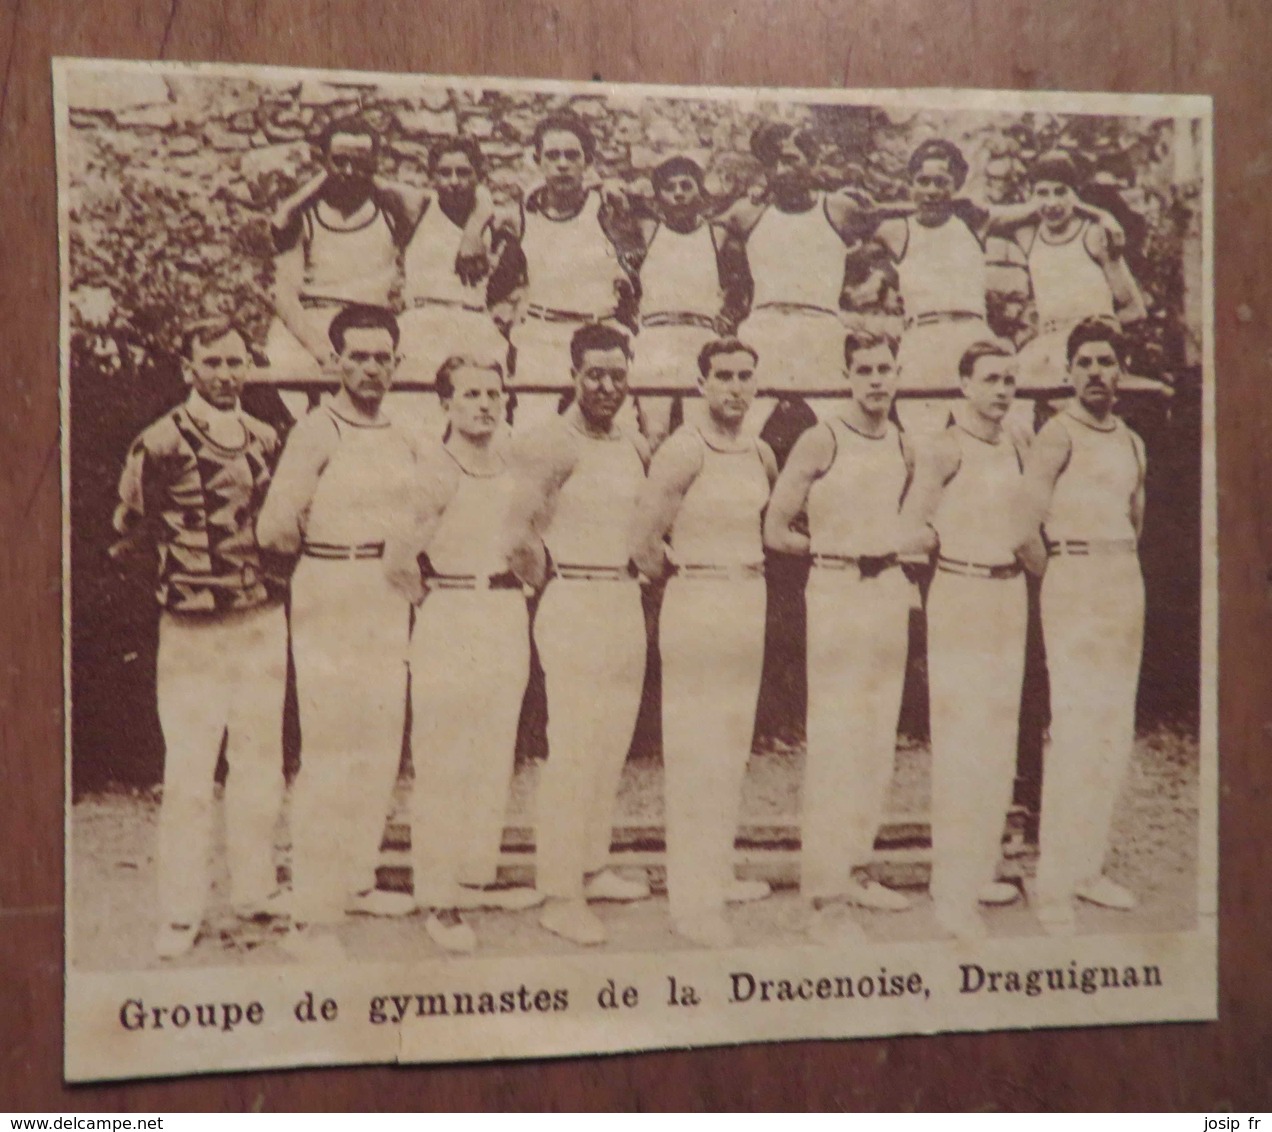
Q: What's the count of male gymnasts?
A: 15